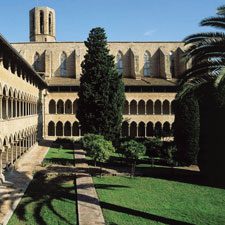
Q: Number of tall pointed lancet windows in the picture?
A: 5